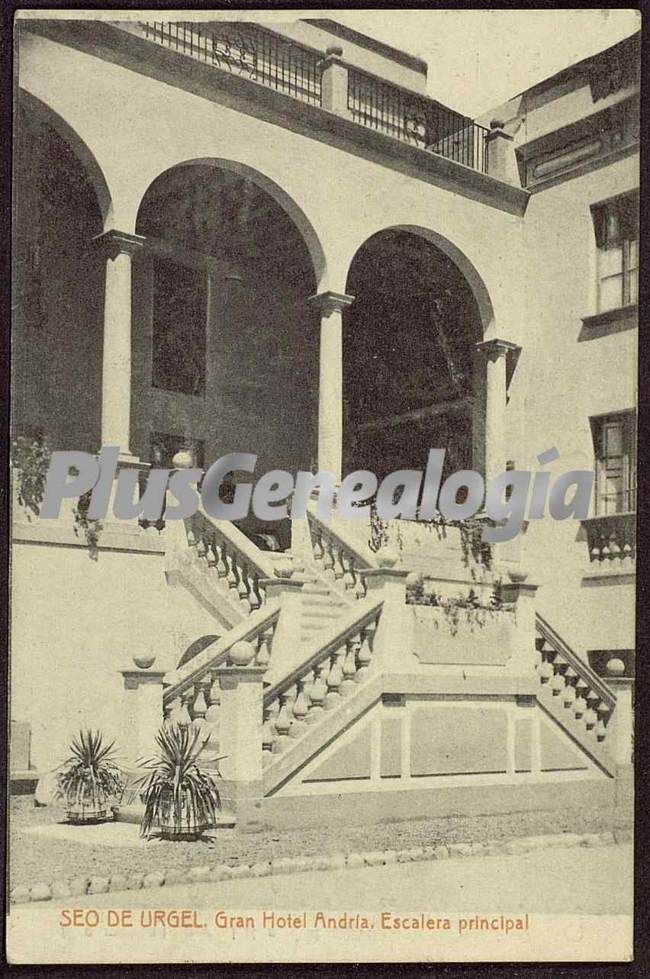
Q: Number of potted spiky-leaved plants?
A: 2